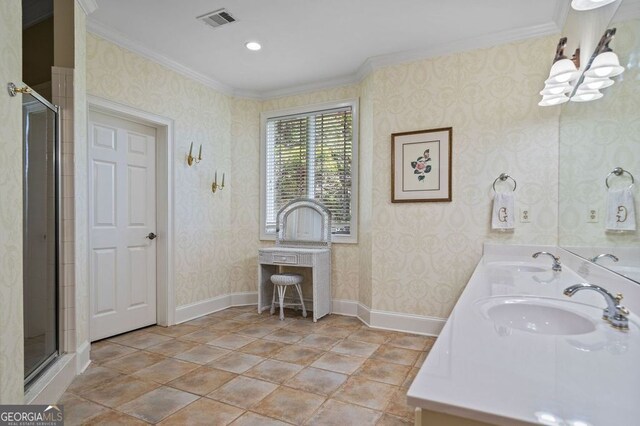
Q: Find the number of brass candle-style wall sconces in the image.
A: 2